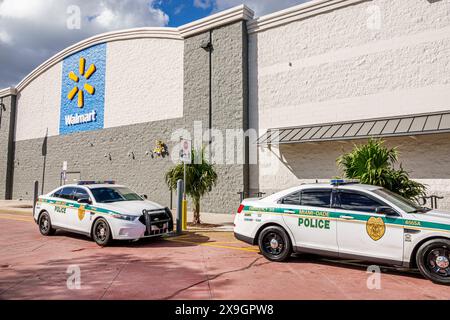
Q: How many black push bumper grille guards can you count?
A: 1